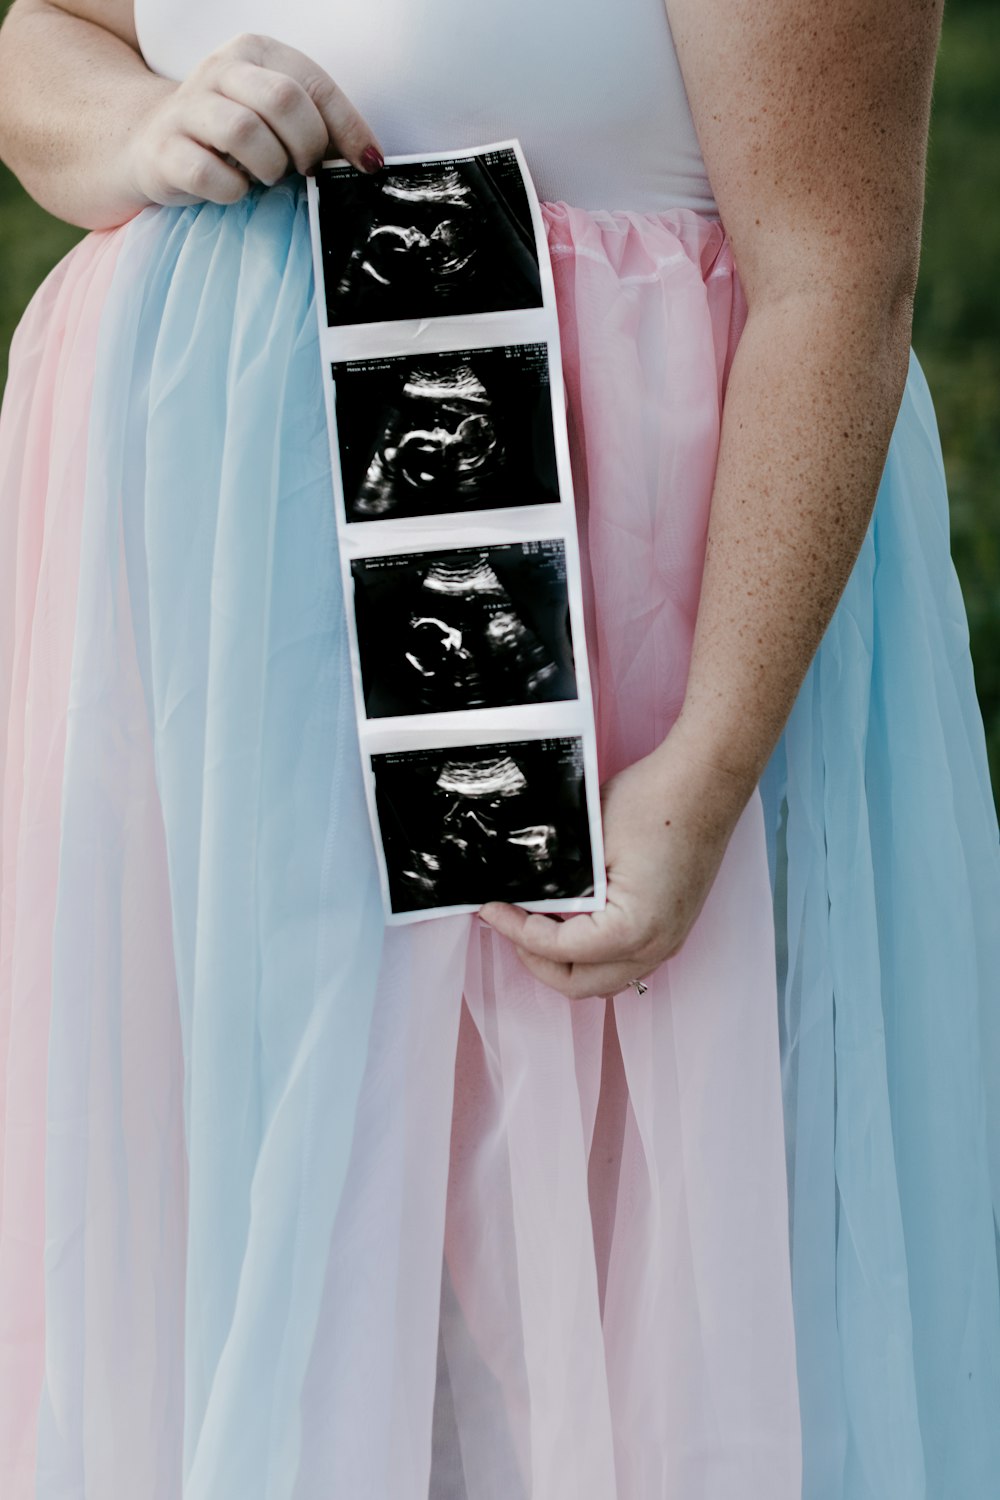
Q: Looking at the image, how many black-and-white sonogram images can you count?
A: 4